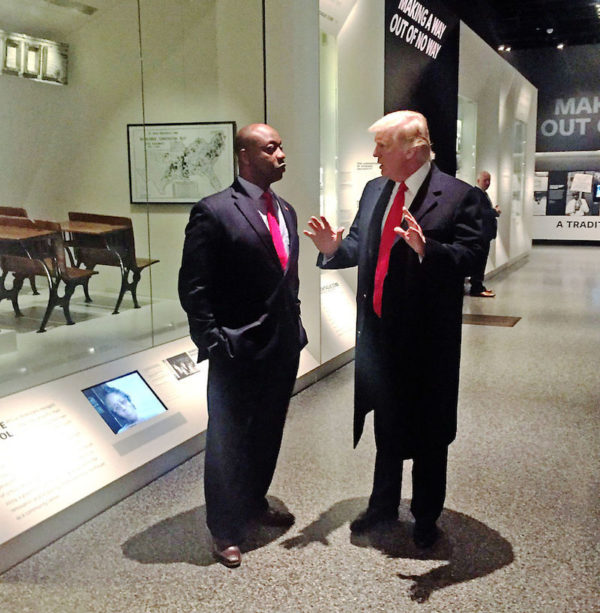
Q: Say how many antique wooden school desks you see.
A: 3